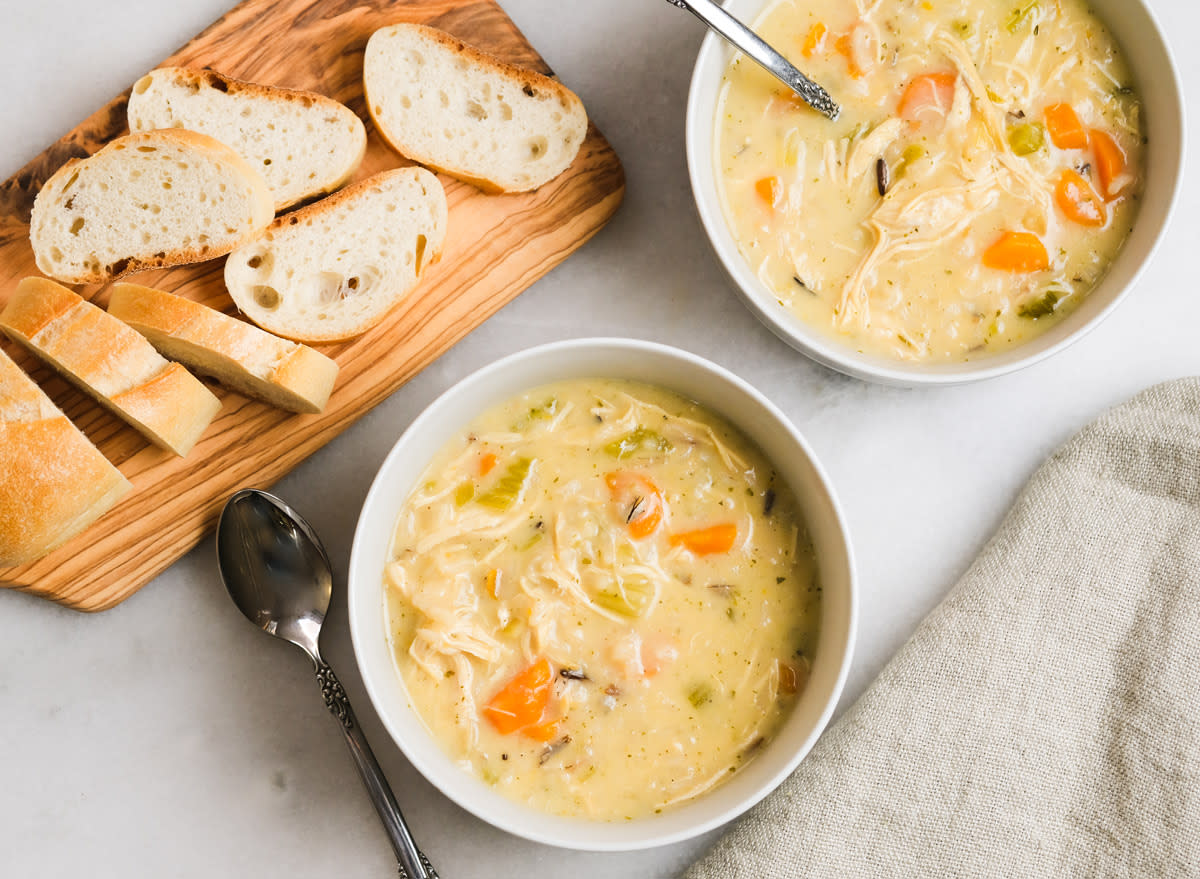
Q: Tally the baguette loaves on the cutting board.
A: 1